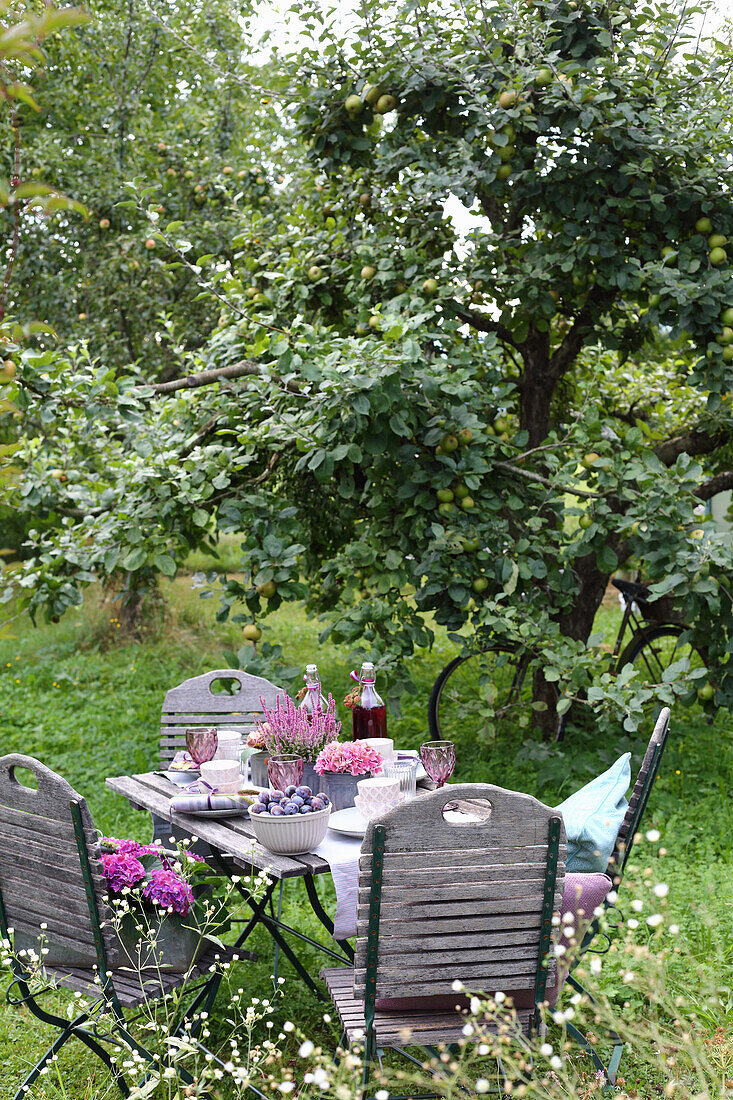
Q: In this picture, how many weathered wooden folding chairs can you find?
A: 4